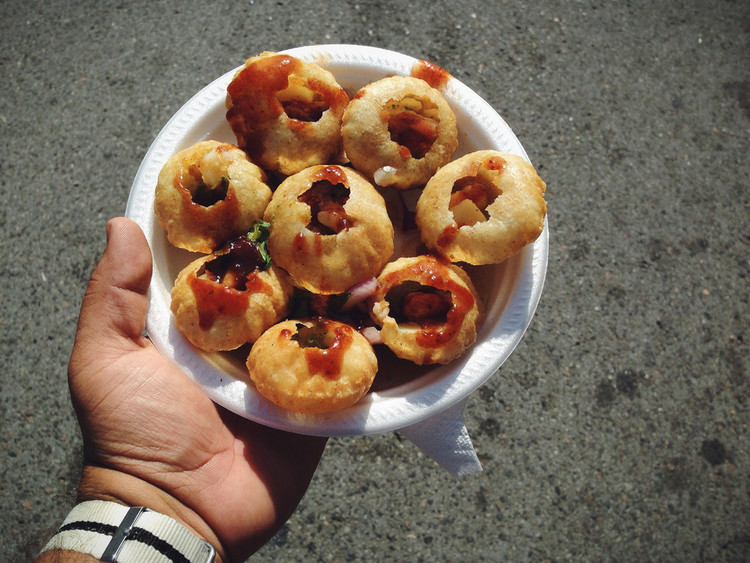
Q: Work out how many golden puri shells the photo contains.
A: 8